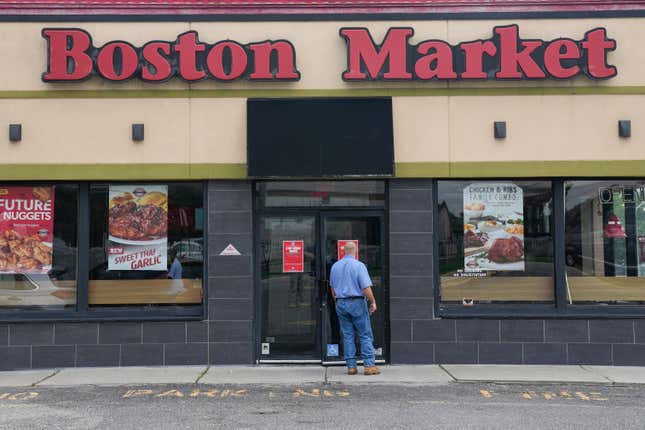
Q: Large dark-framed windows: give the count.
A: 4